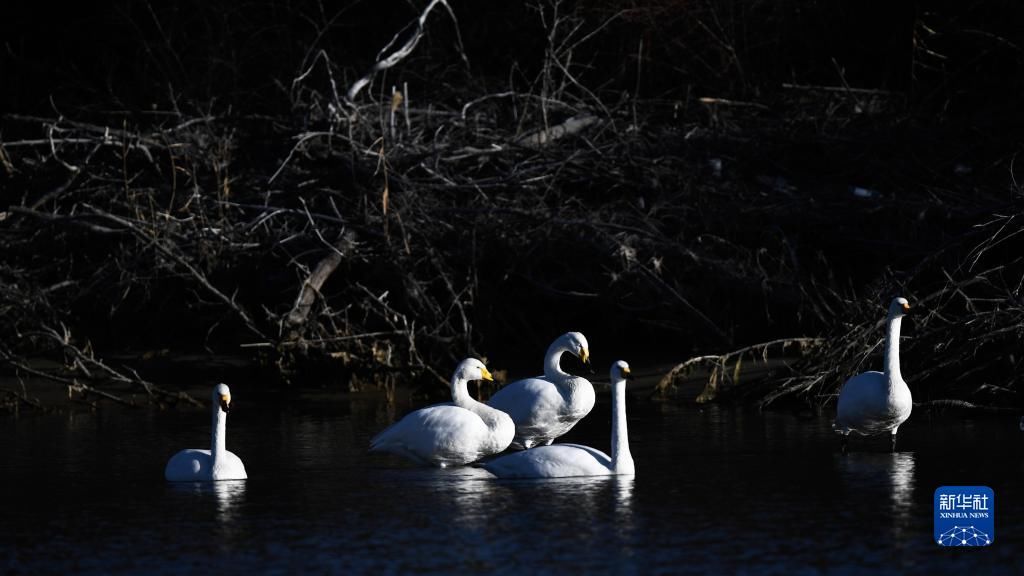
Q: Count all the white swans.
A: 5